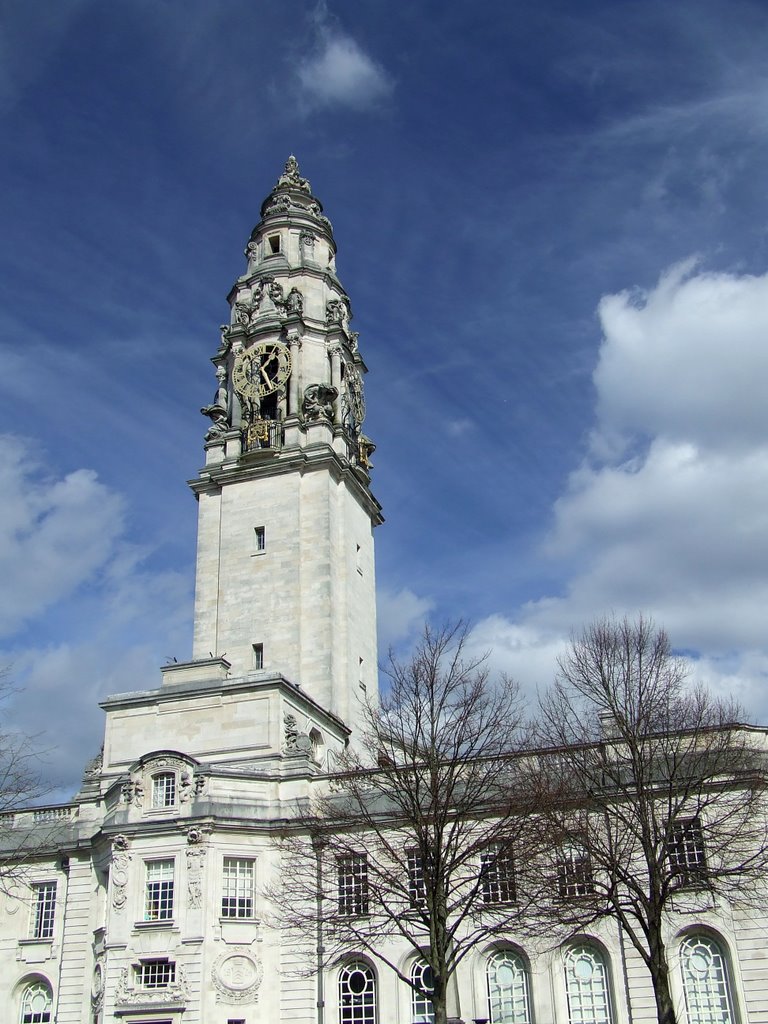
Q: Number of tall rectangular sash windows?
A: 8